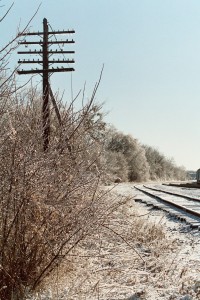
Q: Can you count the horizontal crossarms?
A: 5